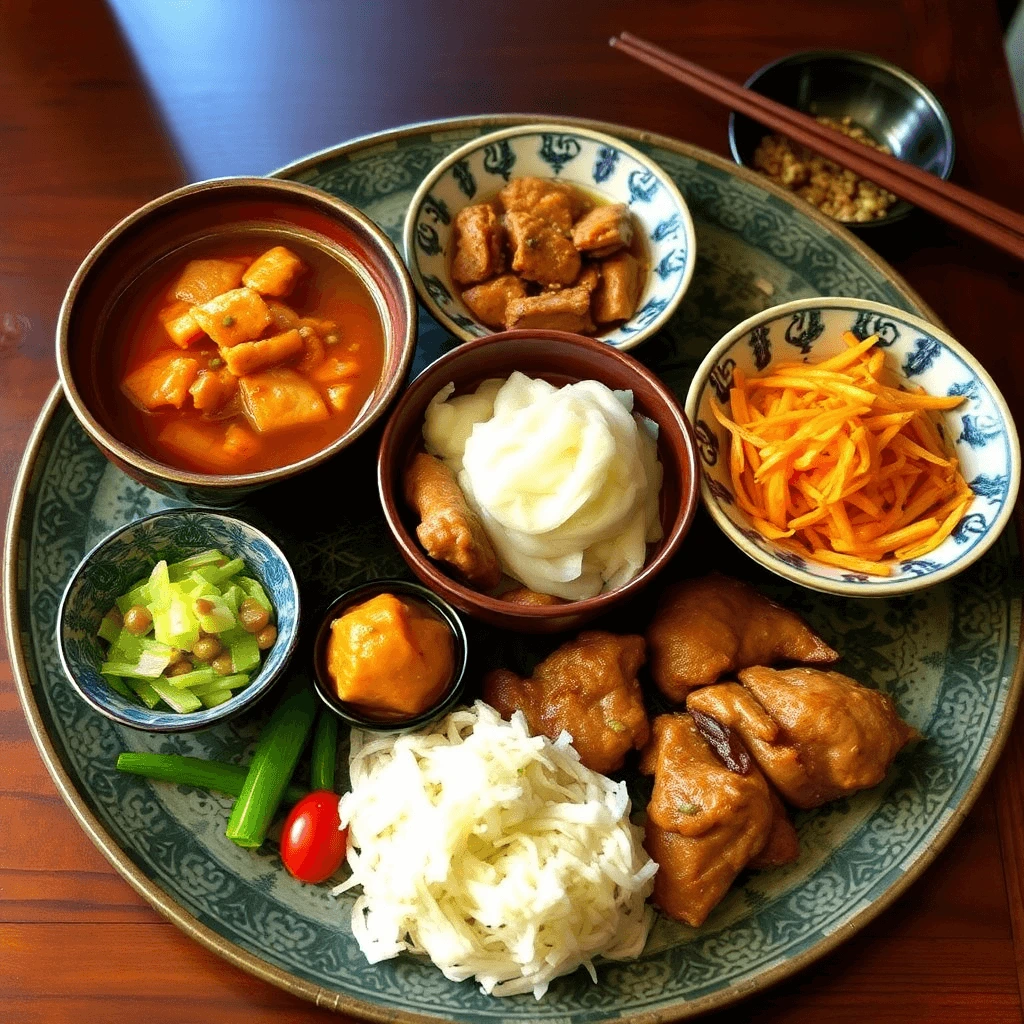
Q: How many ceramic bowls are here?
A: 6